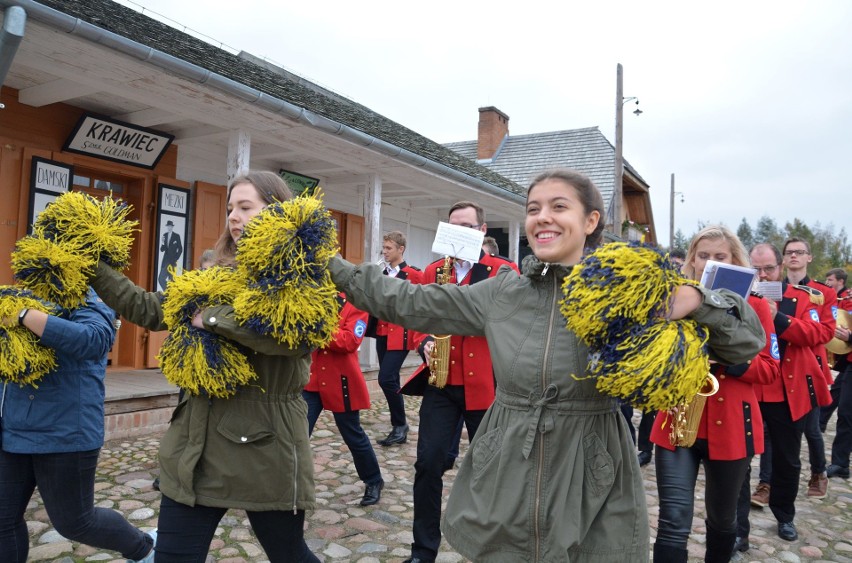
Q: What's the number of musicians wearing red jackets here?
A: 7